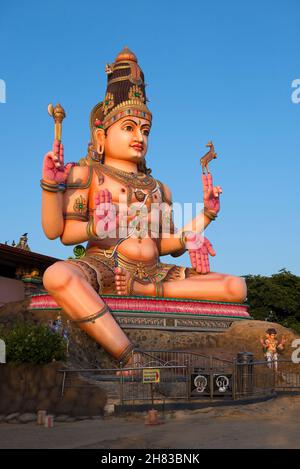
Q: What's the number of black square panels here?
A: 2